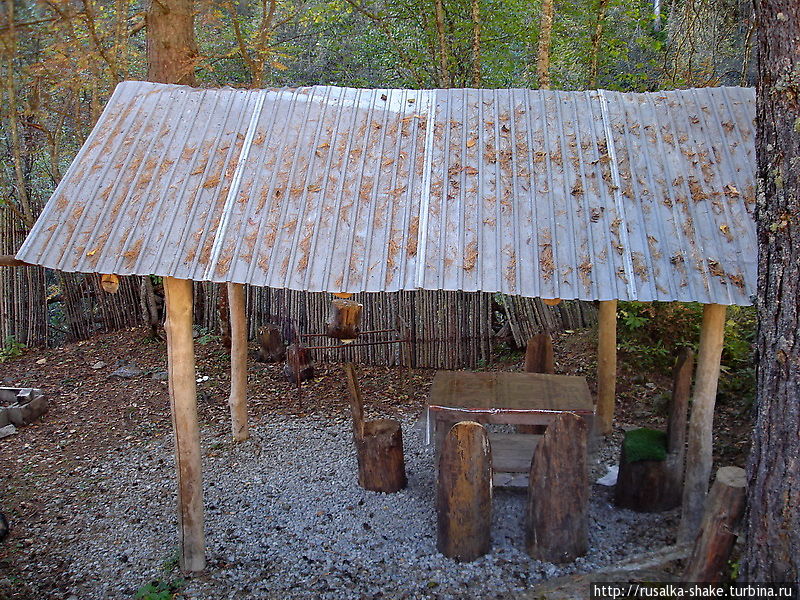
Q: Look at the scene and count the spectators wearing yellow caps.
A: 0